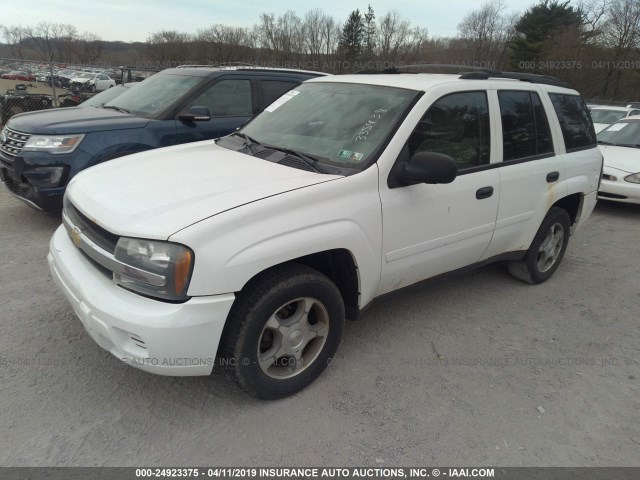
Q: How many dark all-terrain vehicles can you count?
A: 1